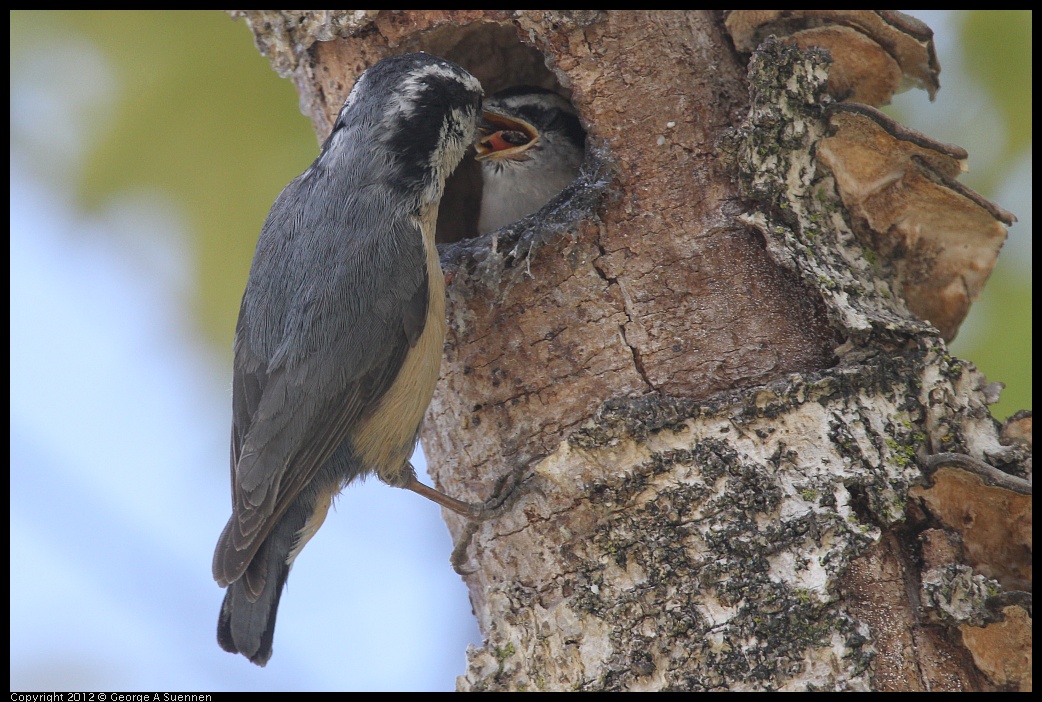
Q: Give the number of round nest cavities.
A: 1